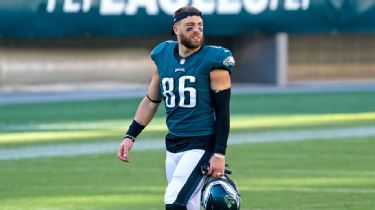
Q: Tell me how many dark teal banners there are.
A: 1